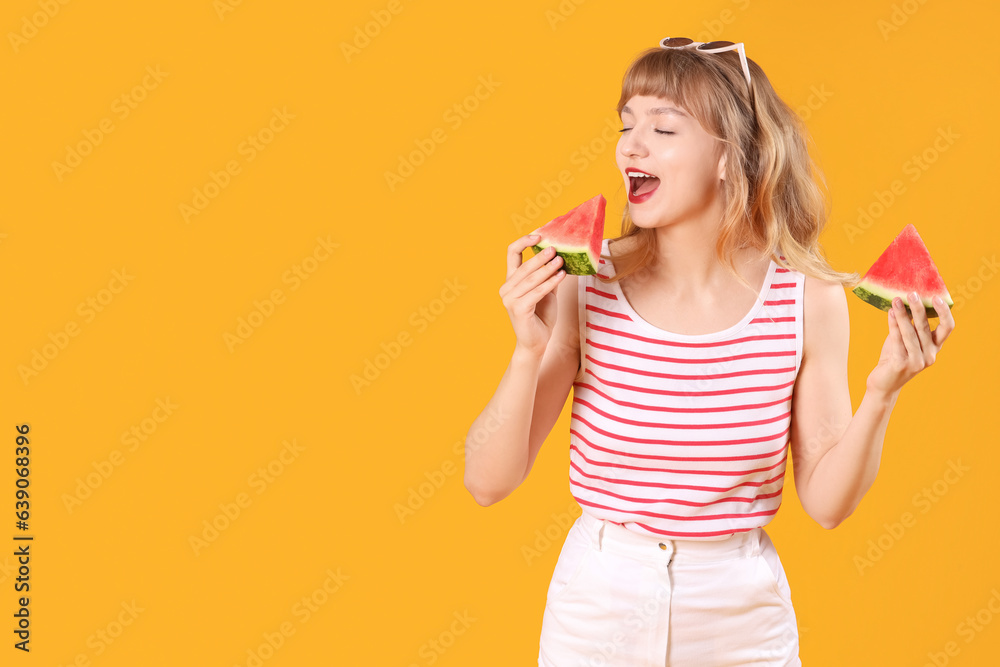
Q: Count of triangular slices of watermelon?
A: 2